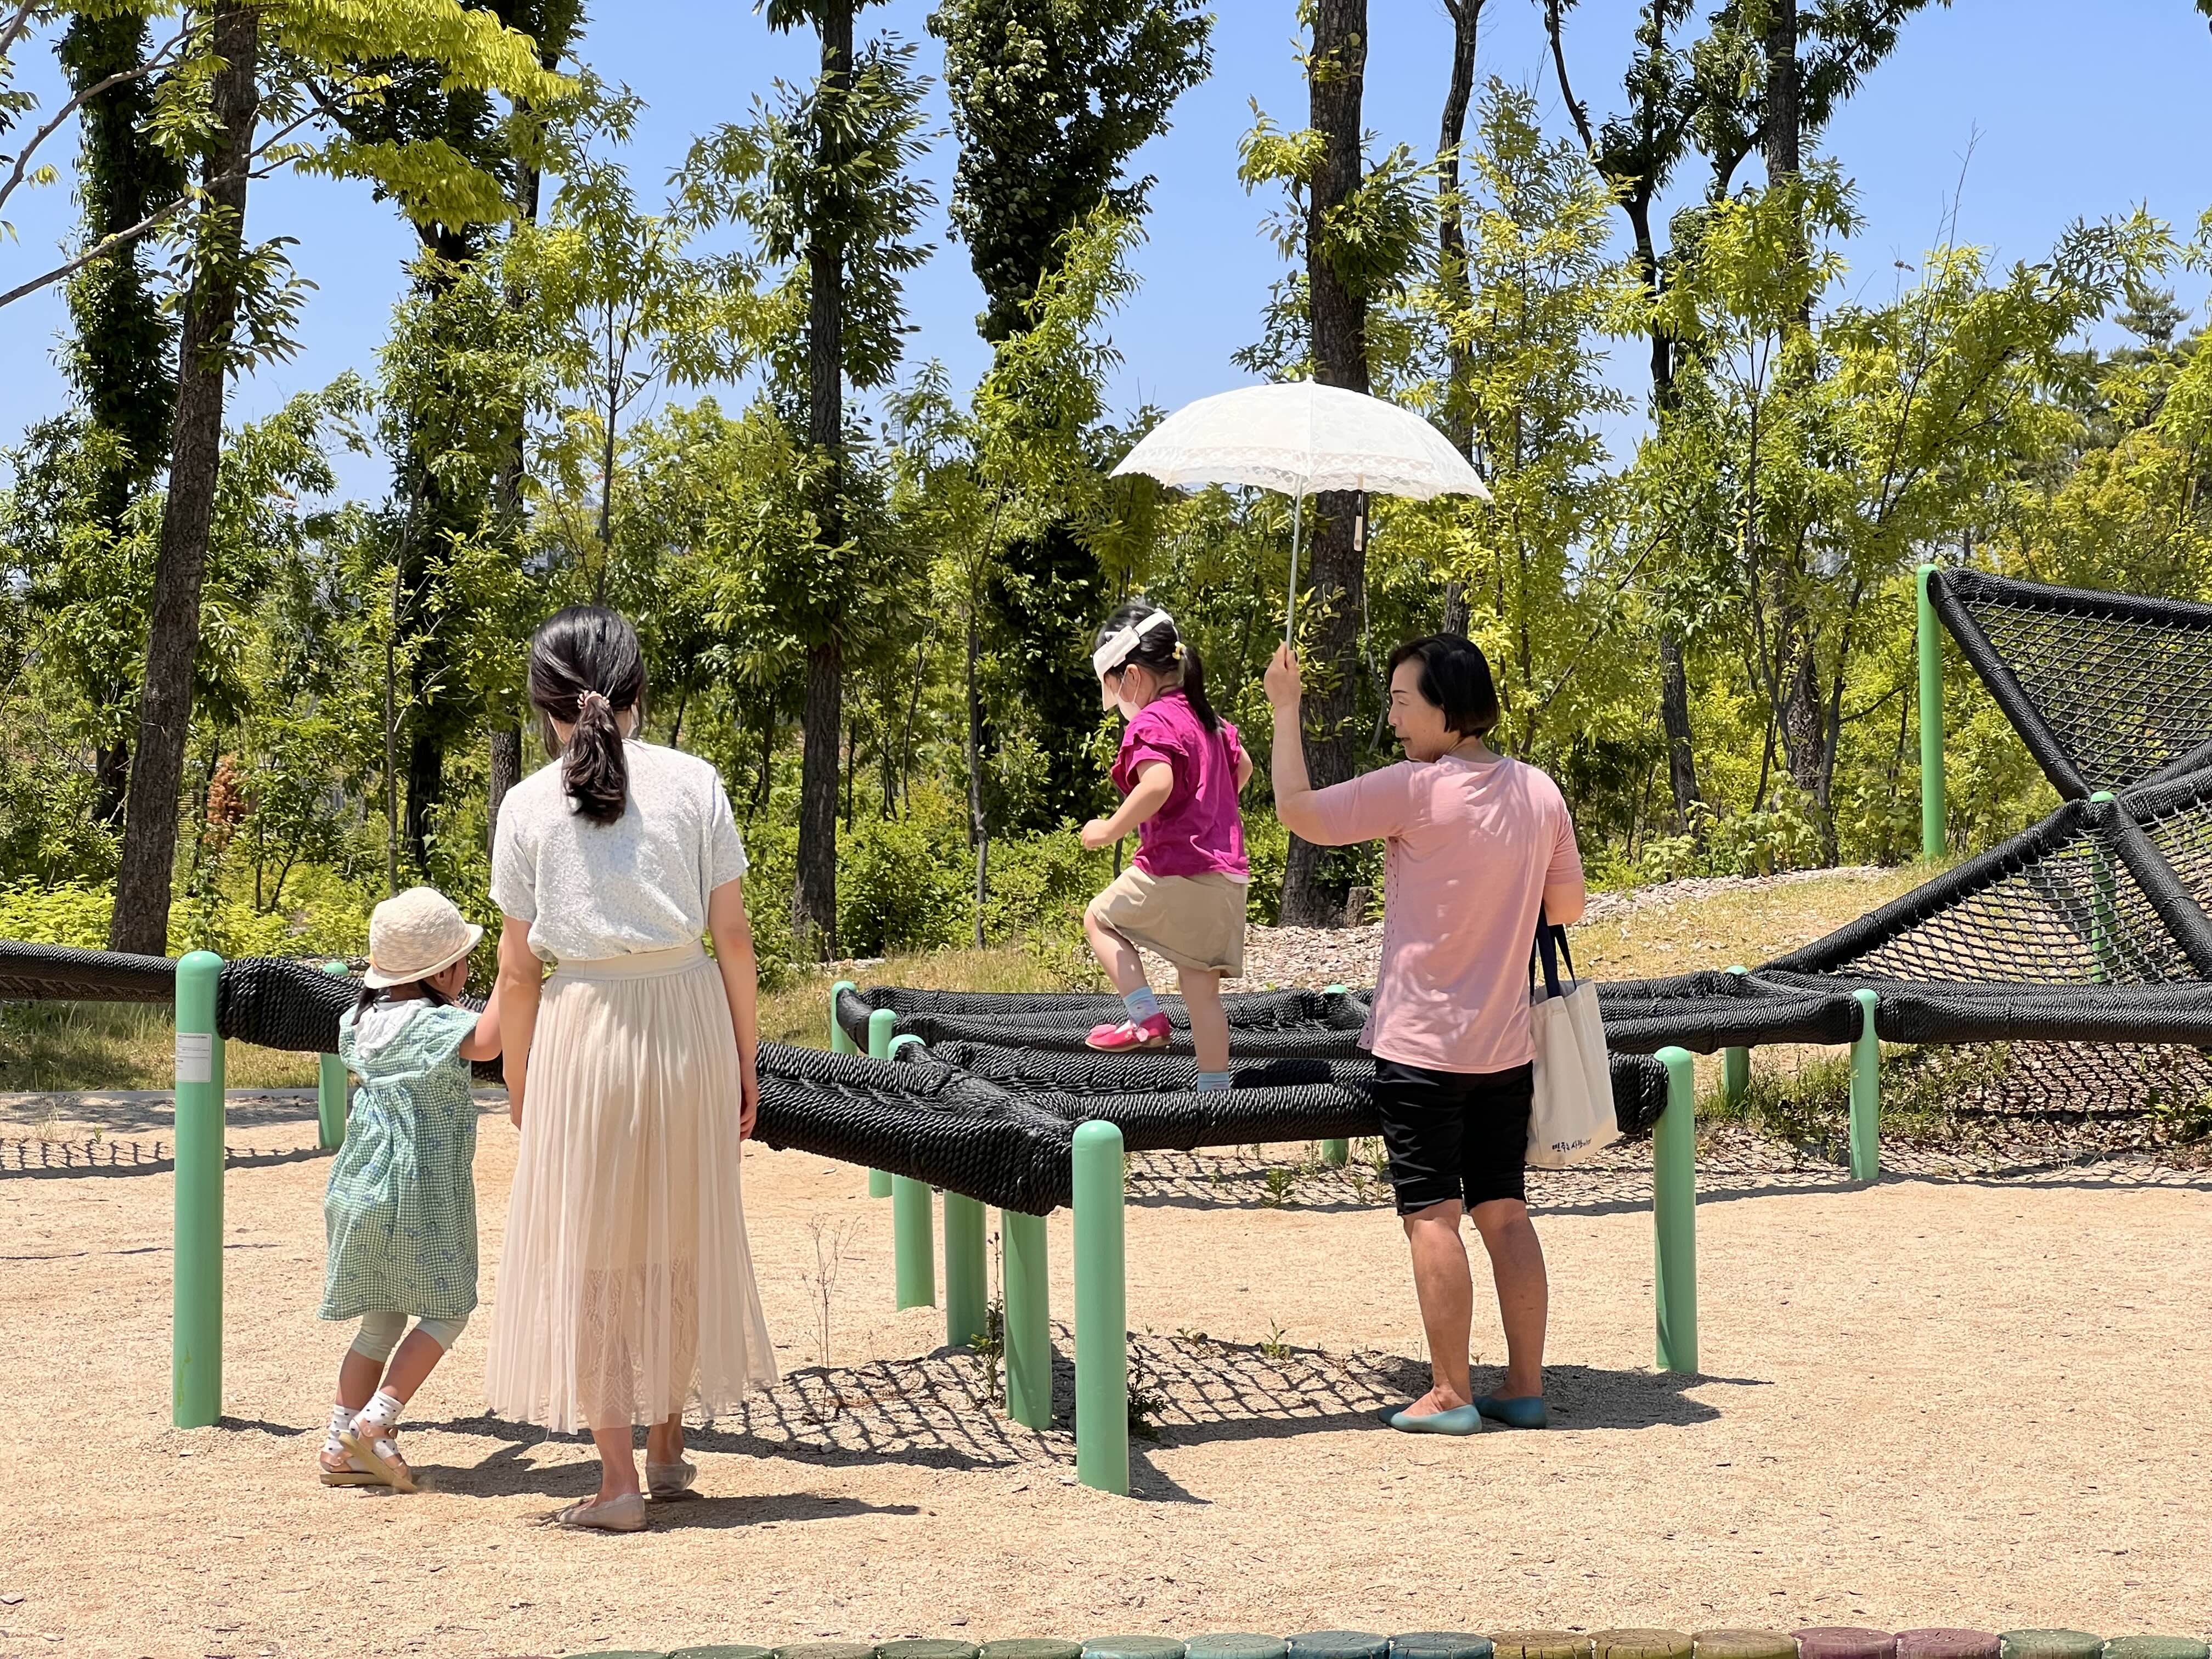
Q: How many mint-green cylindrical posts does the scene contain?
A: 14